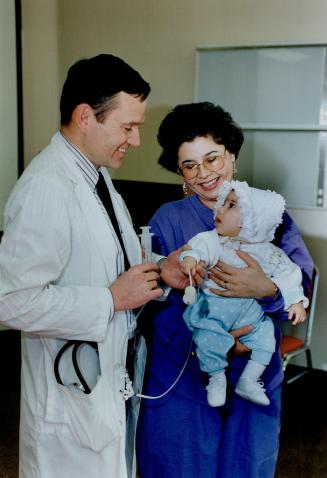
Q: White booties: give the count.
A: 2